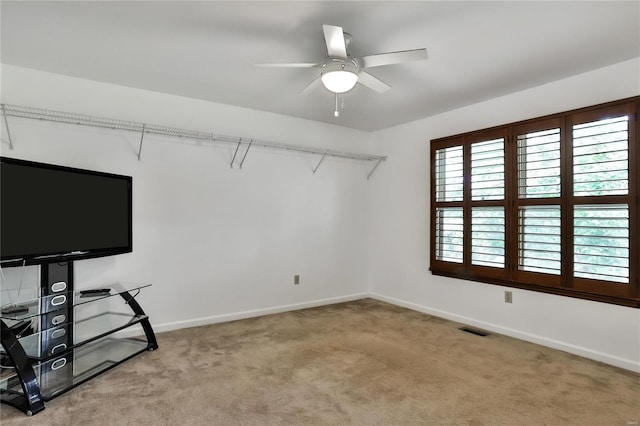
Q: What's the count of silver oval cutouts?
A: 6